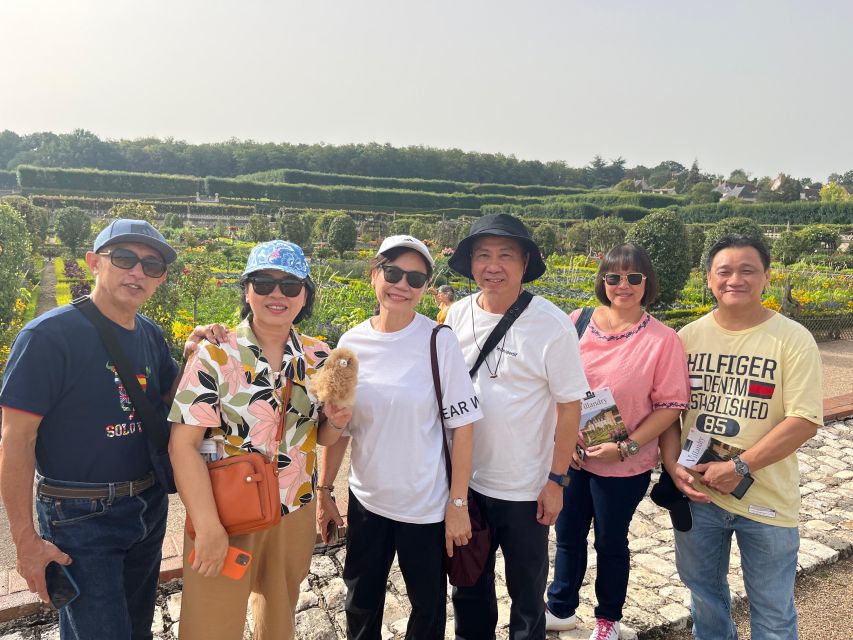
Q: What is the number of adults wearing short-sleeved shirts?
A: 6